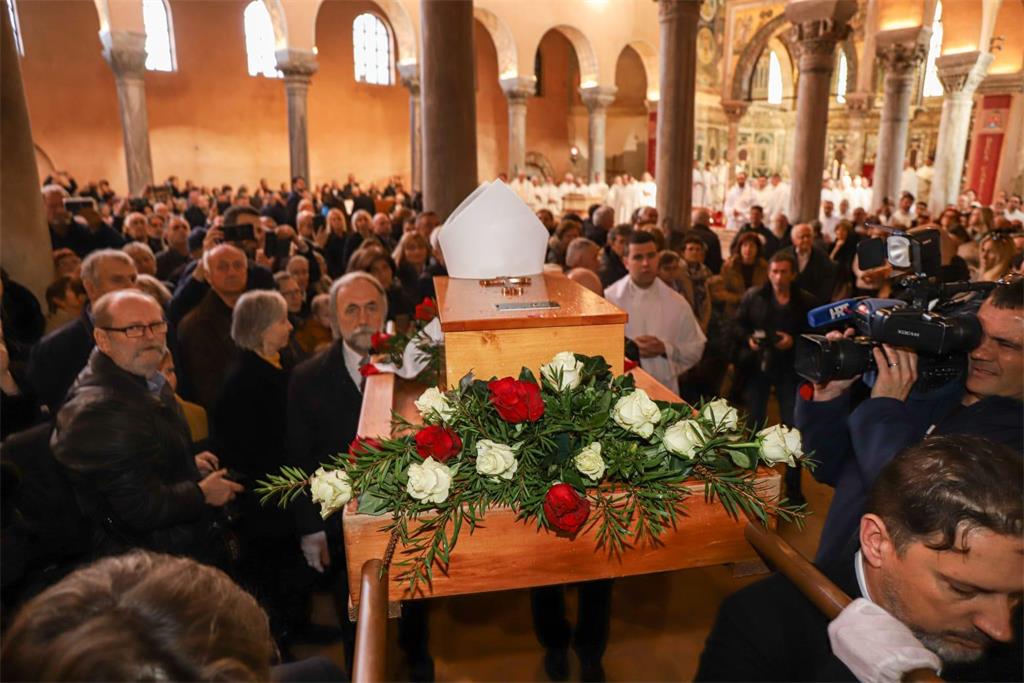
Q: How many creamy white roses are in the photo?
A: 10